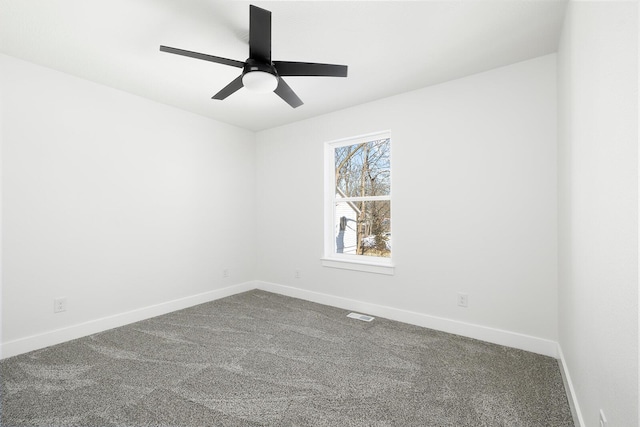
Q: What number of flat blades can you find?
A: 5